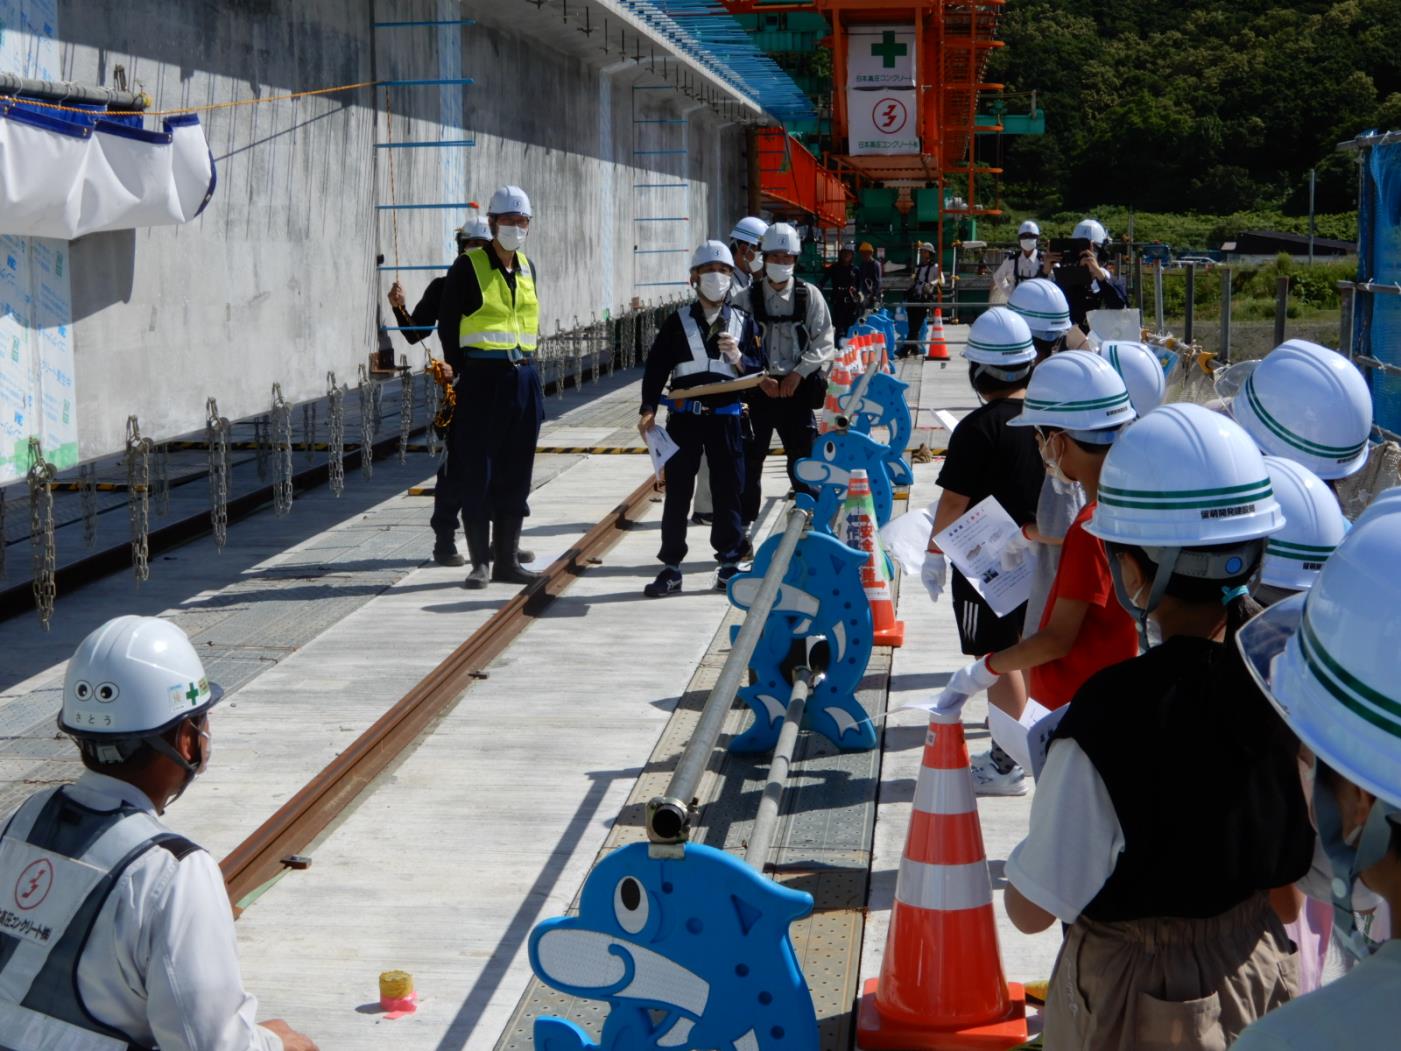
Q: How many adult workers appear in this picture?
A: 11